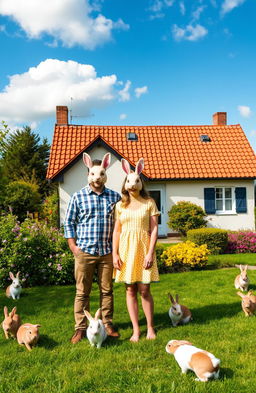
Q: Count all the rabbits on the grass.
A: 8